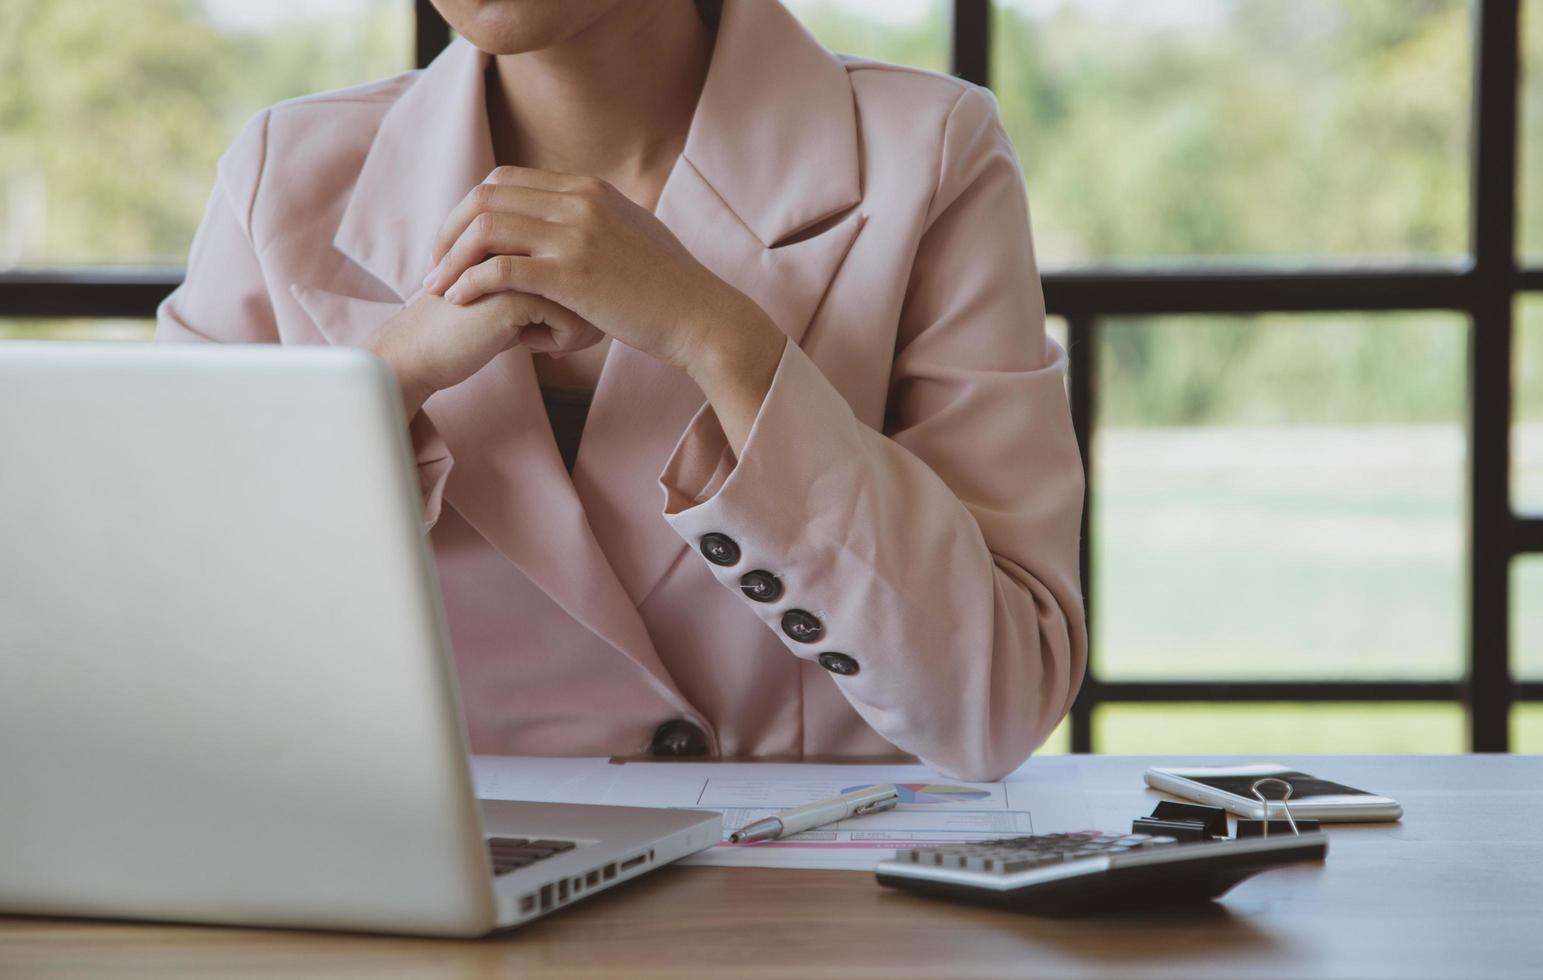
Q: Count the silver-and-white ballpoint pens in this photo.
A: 1